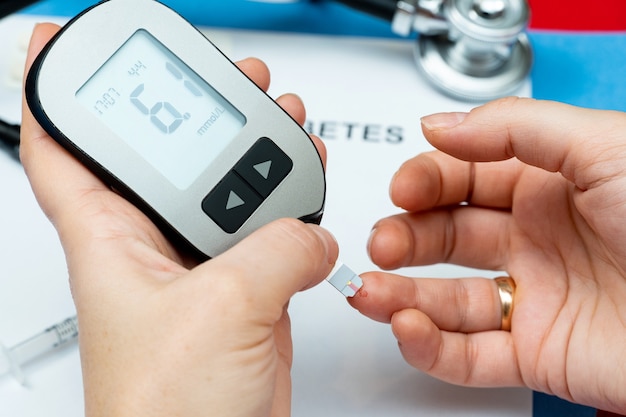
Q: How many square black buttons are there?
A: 2